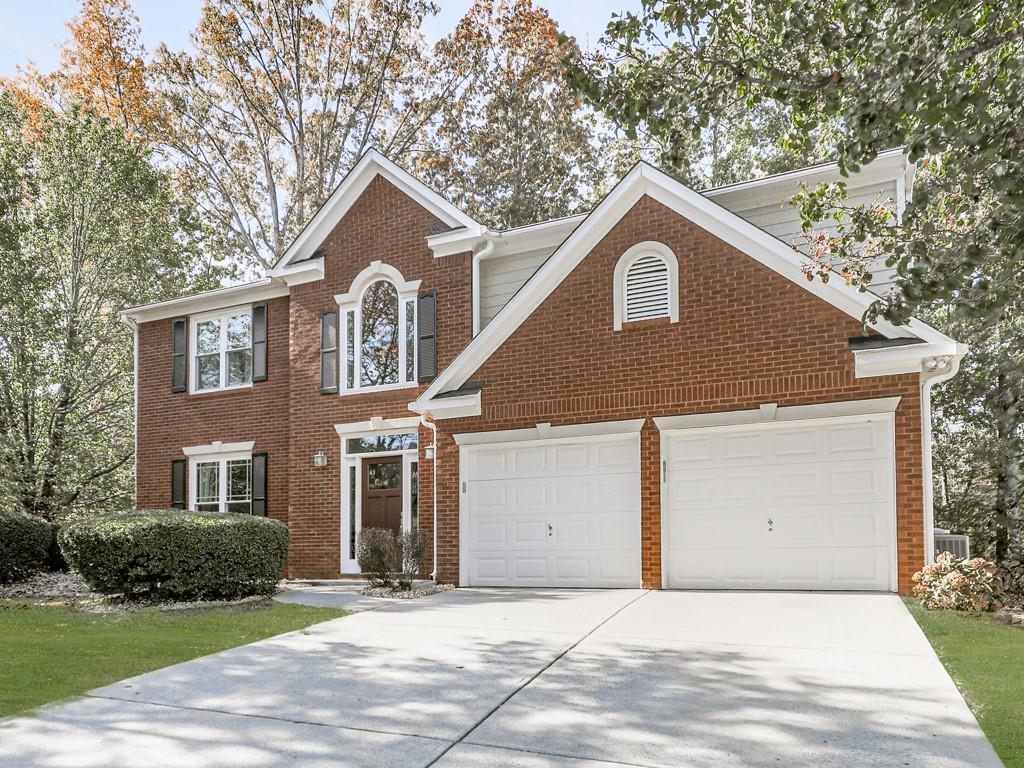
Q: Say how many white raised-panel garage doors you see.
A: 2